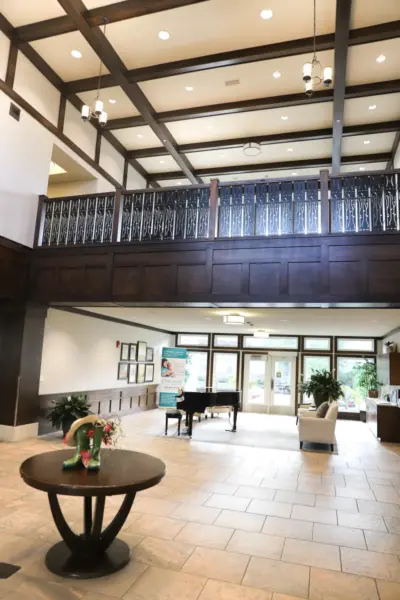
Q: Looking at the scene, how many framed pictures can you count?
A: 8